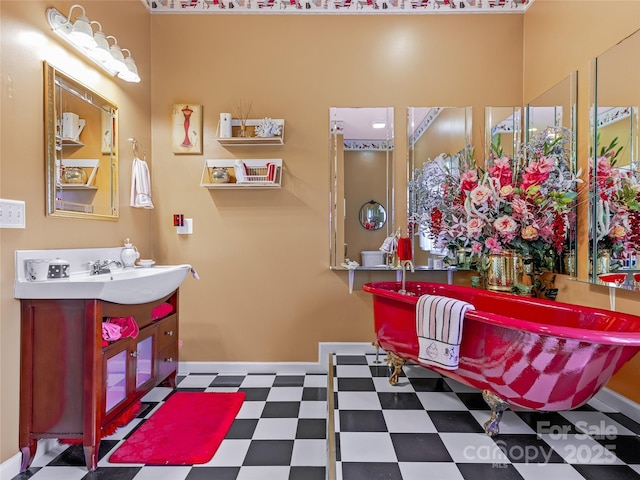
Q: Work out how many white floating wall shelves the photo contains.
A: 2